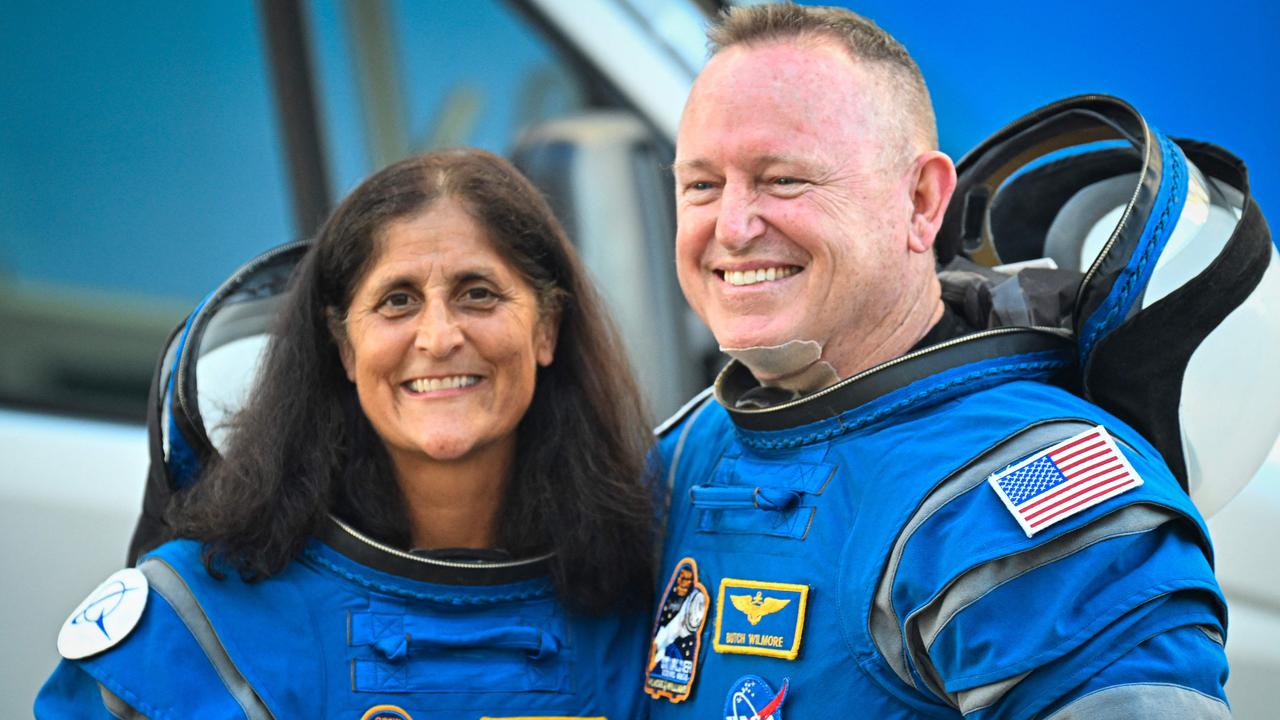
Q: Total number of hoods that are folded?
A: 2